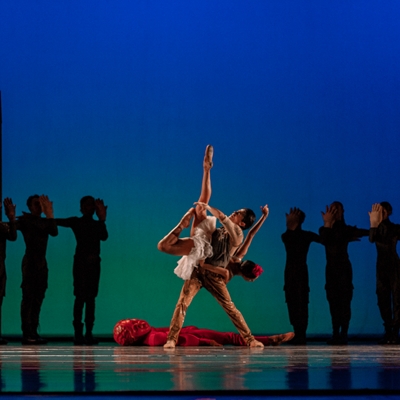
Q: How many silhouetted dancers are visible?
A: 6